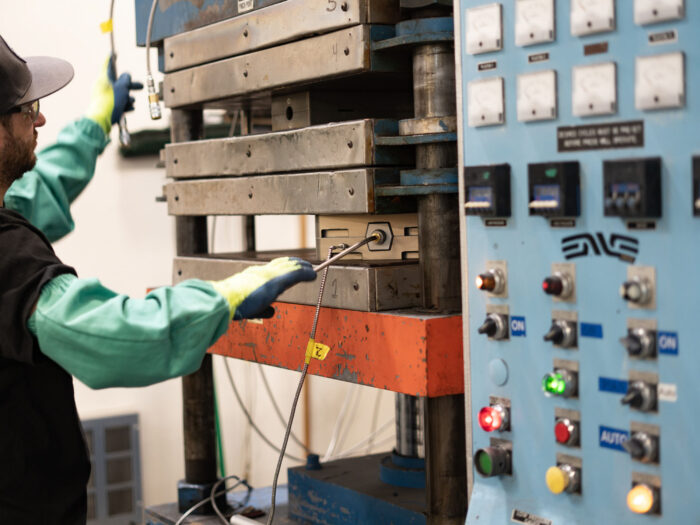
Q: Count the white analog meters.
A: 8